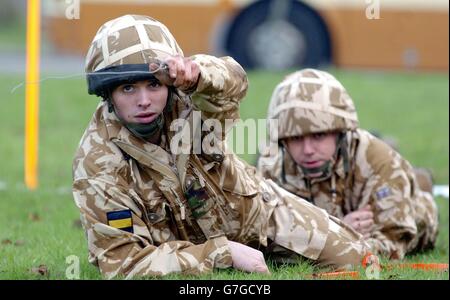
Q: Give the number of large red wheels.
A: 0